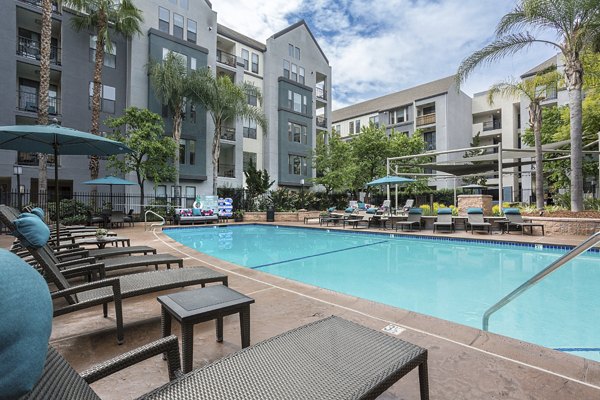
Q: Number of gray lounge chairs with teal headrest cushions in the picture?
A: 10